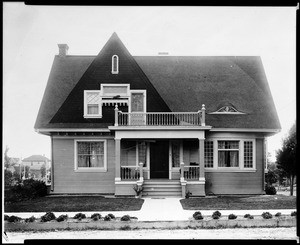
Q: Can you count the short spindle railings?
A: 2